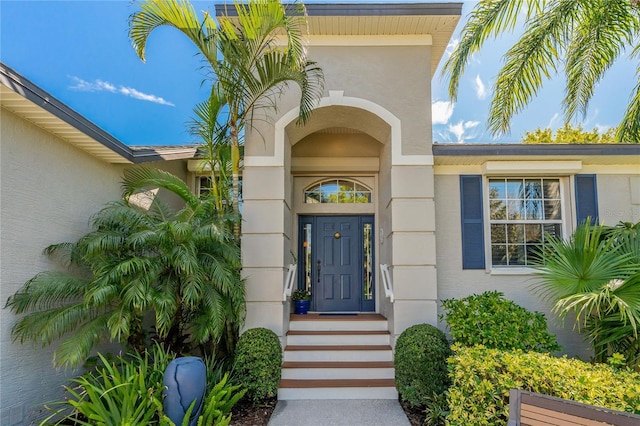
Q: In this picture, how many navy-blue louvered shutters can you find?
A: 2